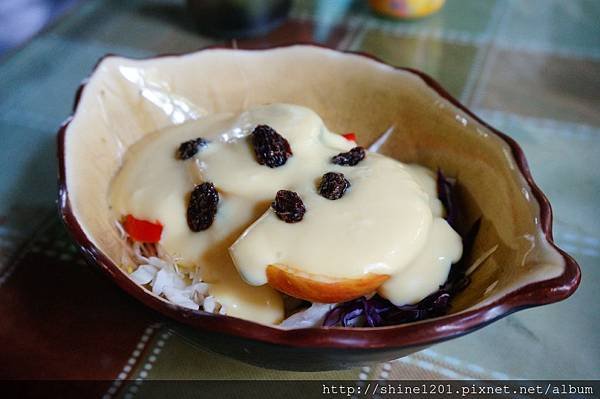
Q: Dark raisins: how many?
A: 6